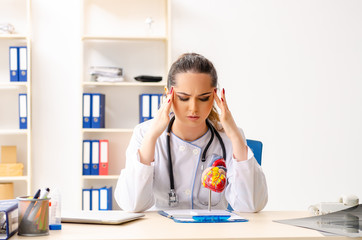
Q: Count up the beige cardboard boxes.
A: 3